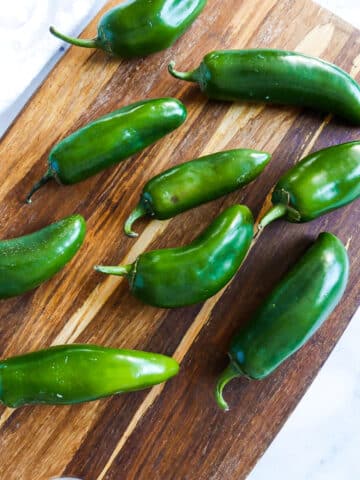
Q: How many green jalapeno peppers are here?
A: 9